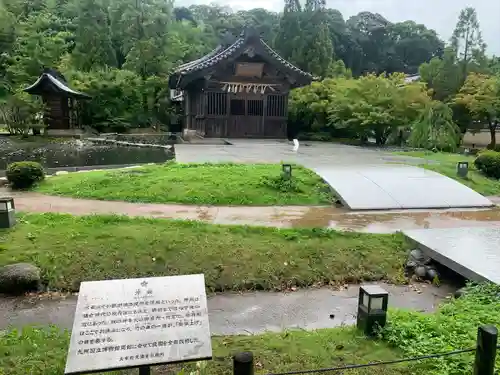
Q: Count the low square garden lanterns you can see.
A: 4